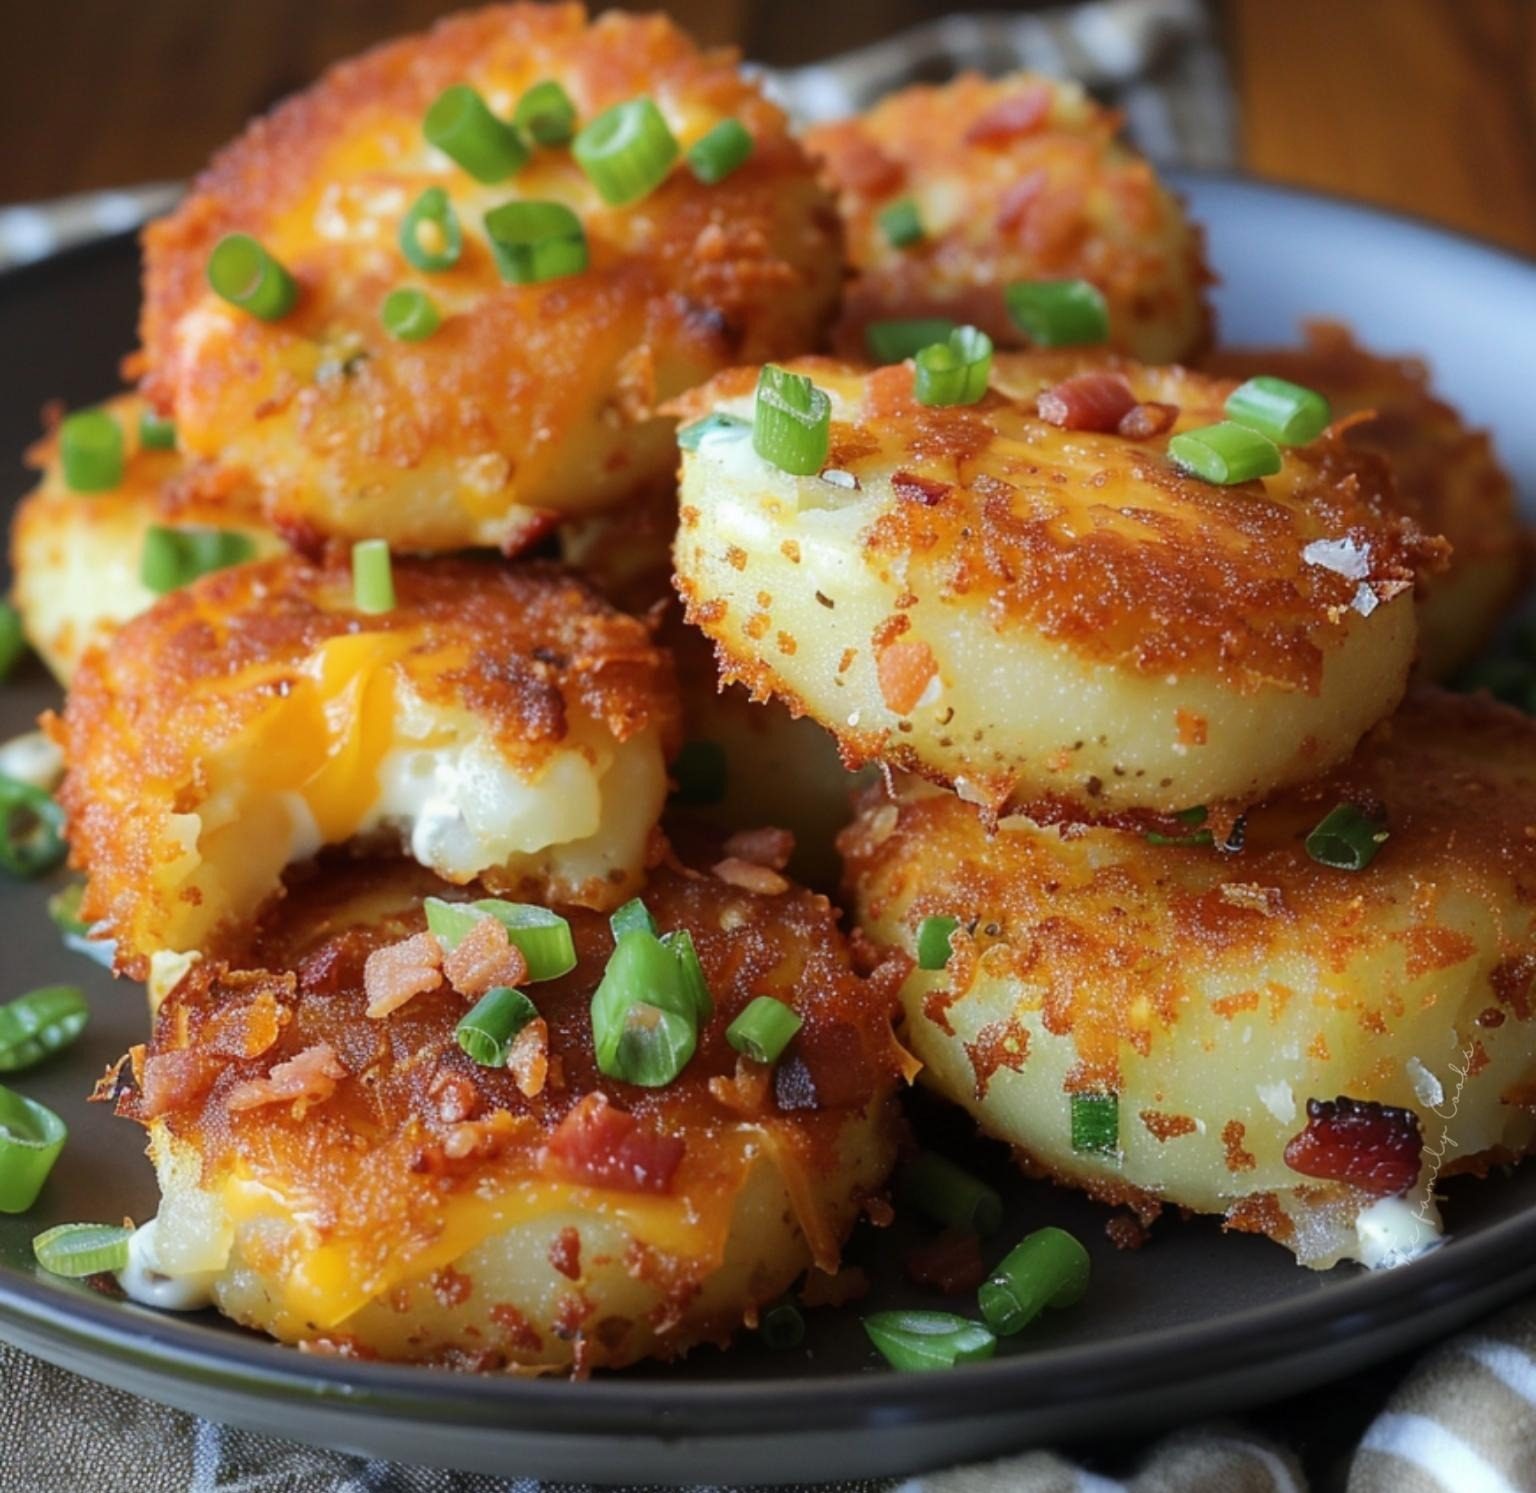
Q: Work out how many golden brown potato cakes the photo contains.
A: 8